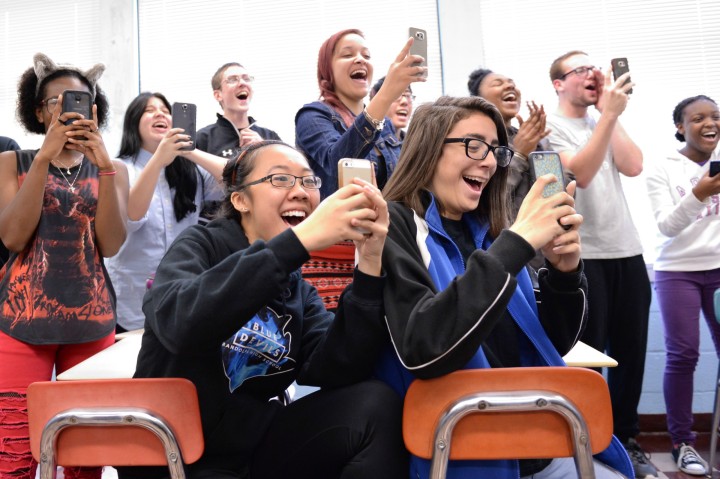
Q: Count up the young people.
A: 10